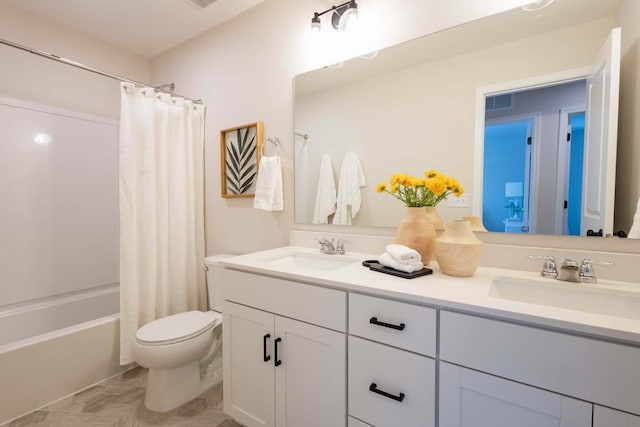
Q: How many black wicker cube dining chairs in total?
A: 0